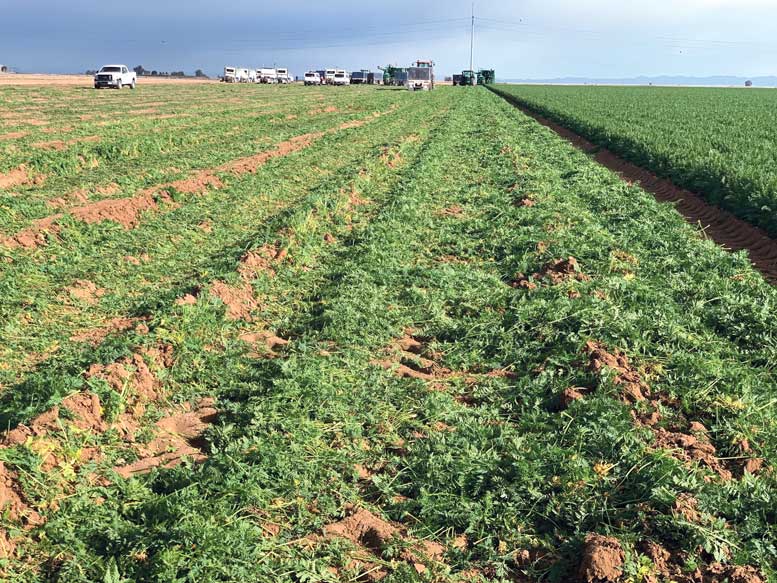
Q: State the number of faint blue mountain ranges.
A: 1